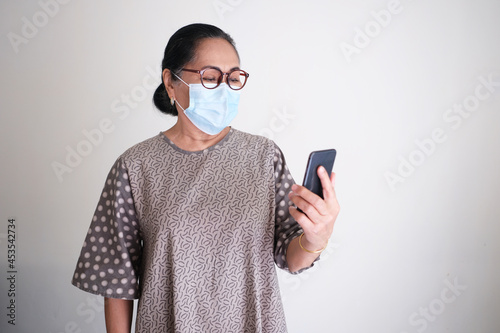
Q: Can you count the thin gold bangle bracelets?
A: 1